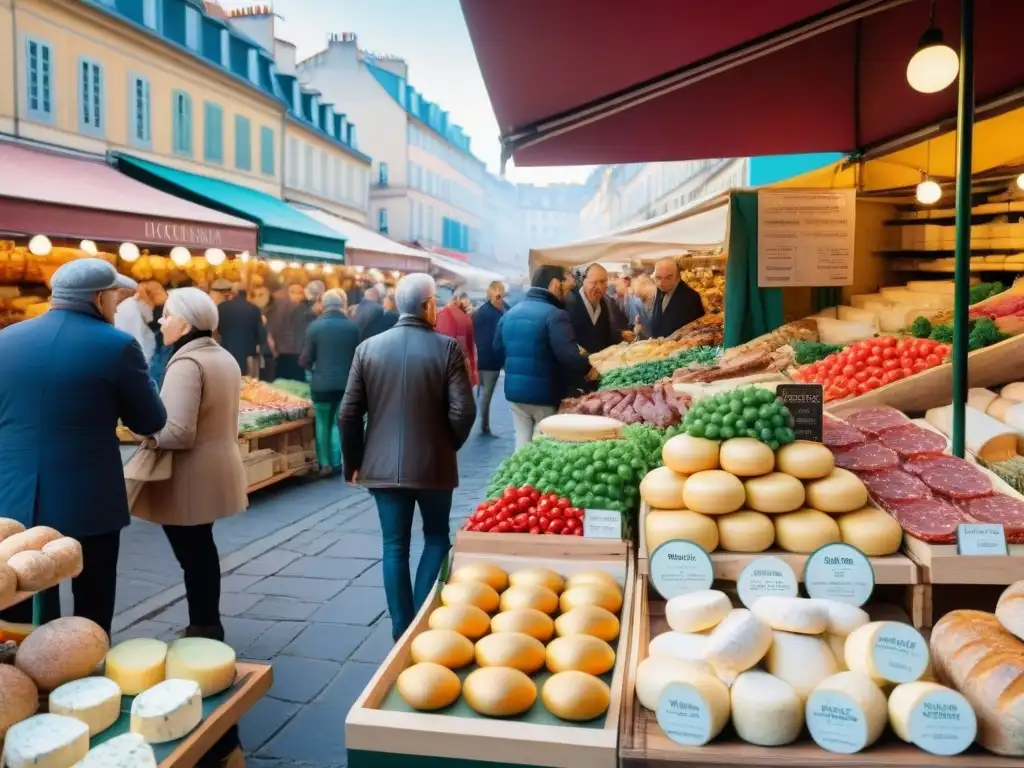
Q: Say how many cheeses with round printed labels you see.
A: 4